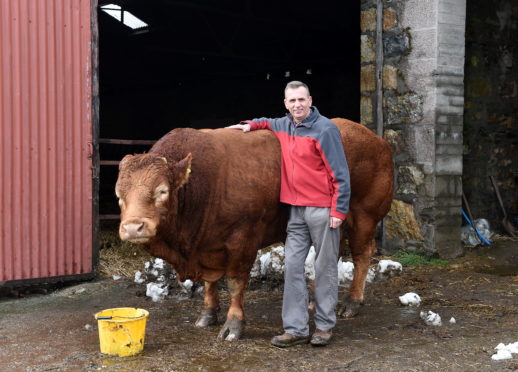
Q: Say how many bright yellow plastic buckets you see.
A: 1